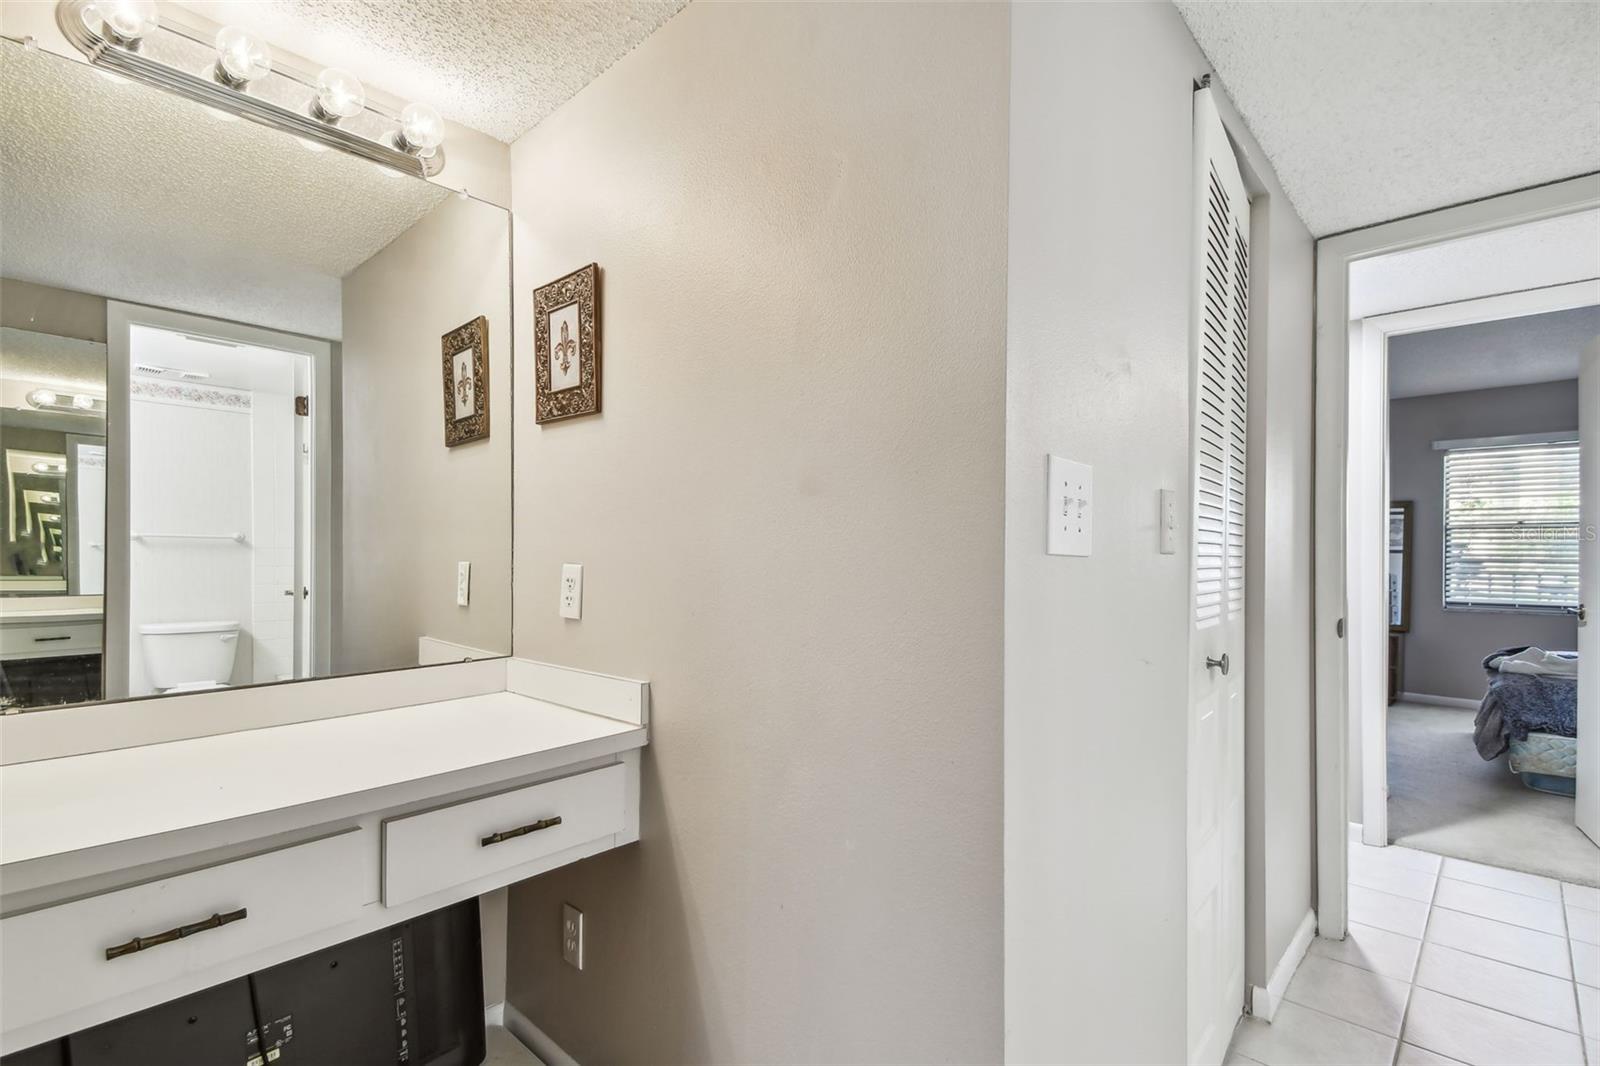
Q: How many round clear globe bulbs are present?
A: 4